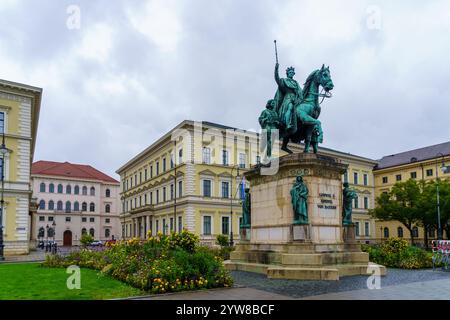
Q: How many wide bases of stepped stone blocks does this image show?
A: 1